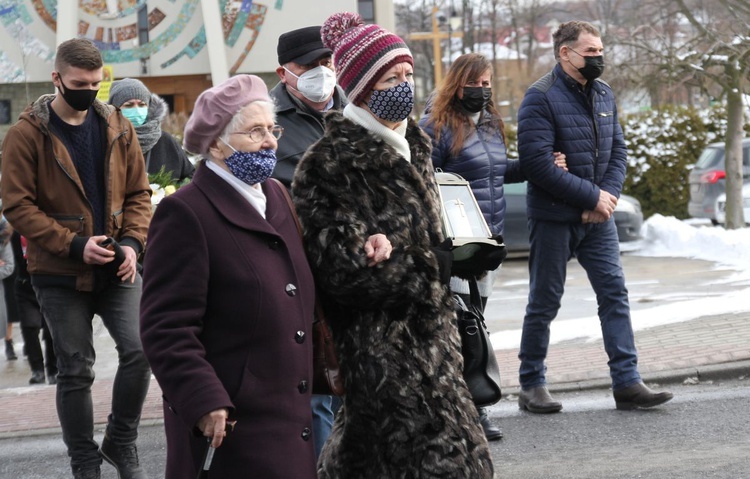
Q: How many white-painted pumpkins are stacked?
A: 0